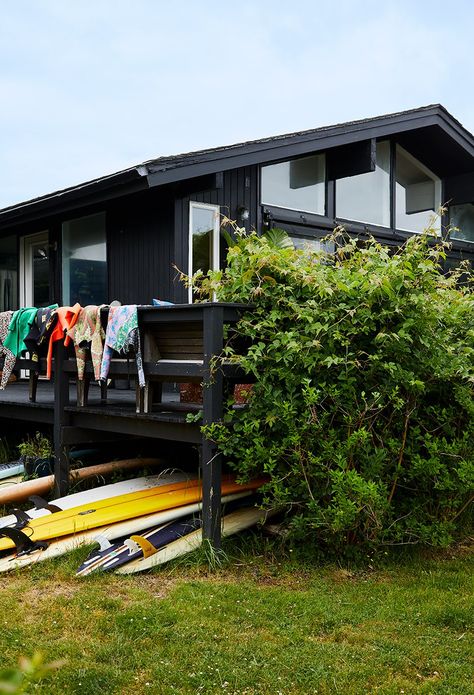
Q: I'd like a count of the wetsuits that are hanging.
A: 6